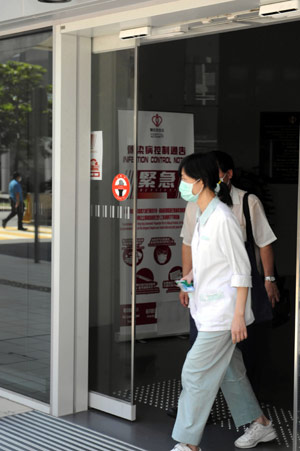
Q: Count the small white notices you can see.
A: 1